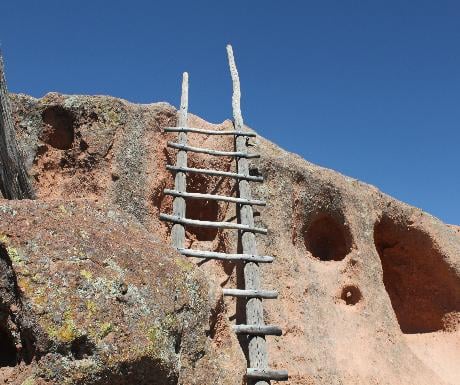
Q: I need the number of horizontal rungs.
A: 9